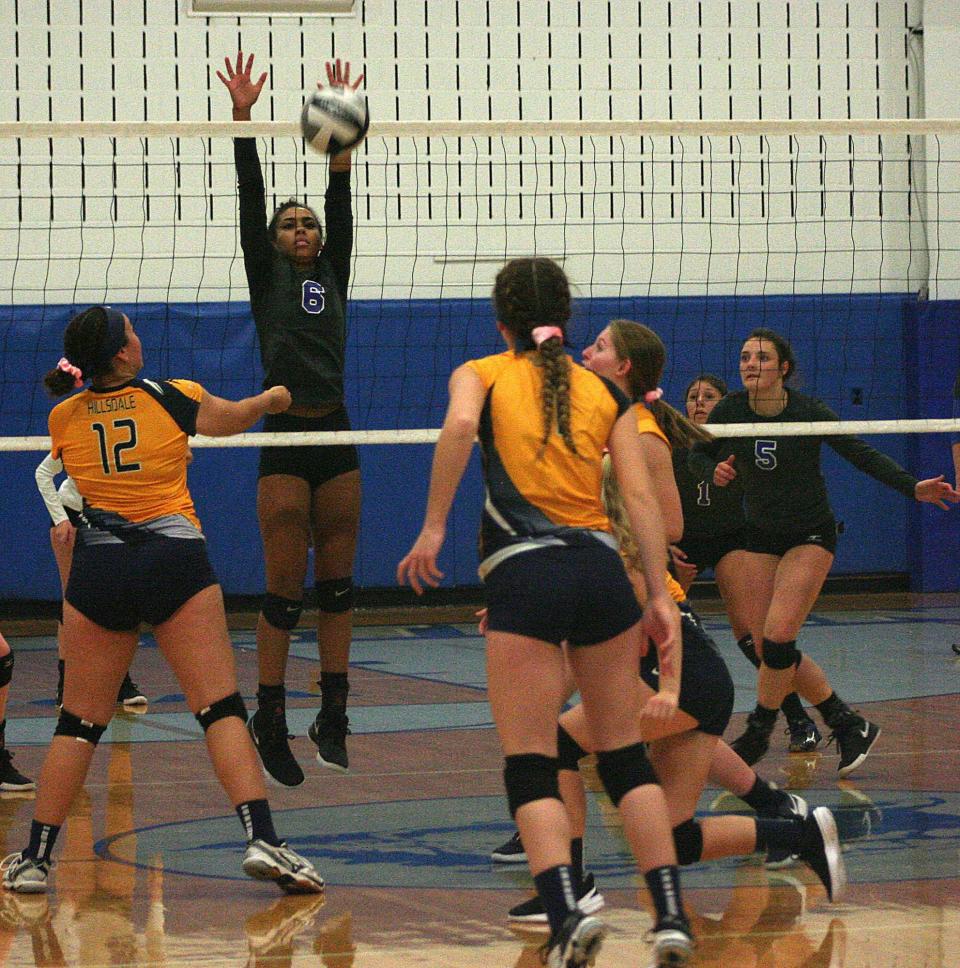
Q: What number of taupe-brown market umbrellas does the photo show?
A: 0